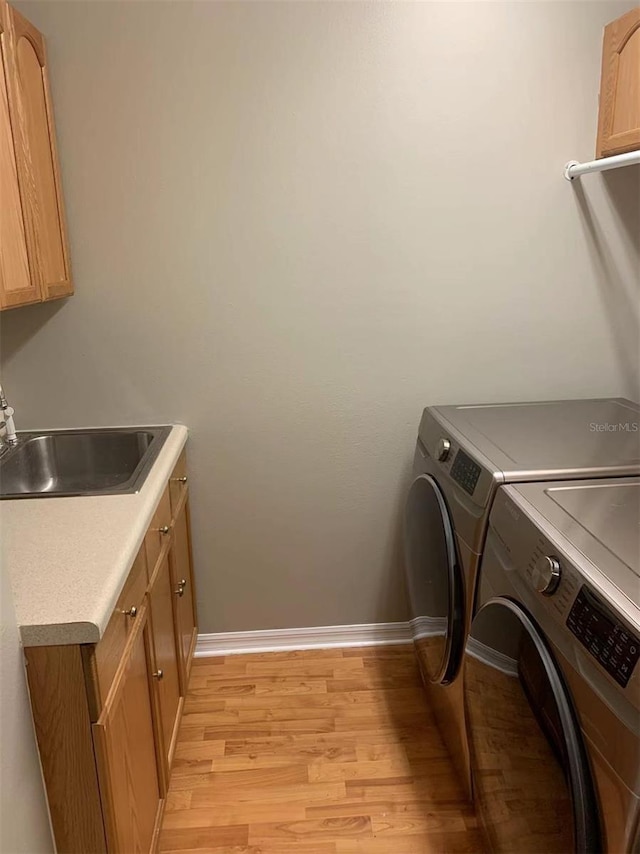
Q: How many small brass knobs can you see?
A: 6